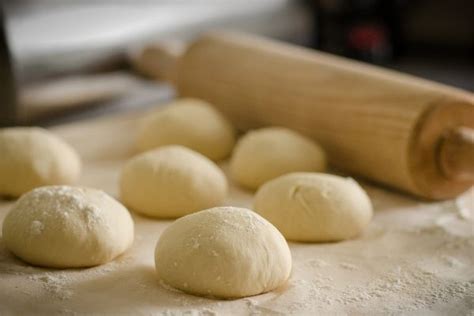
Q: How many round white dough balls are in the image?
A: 7